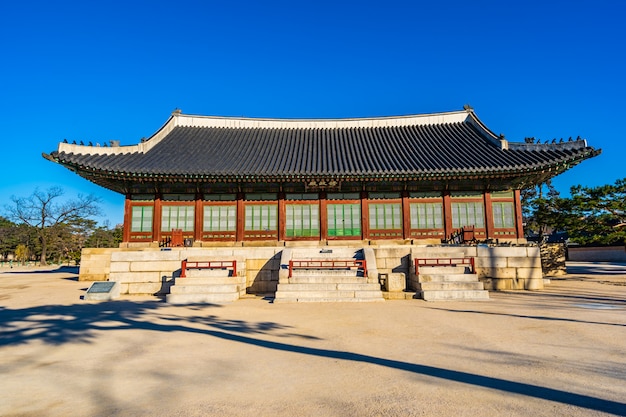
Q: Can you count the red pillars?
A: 11